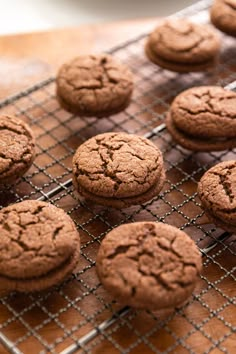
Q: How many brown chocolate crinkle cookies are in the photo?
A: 9